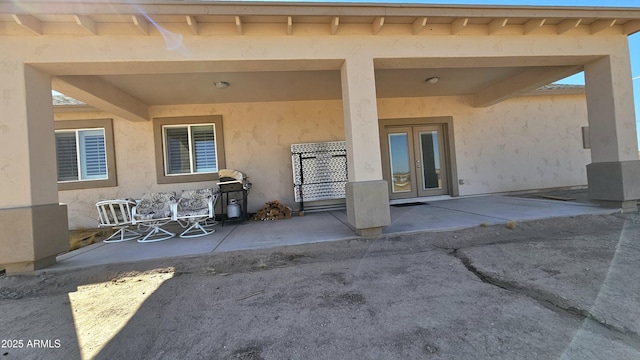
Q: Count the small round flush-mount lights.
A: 2